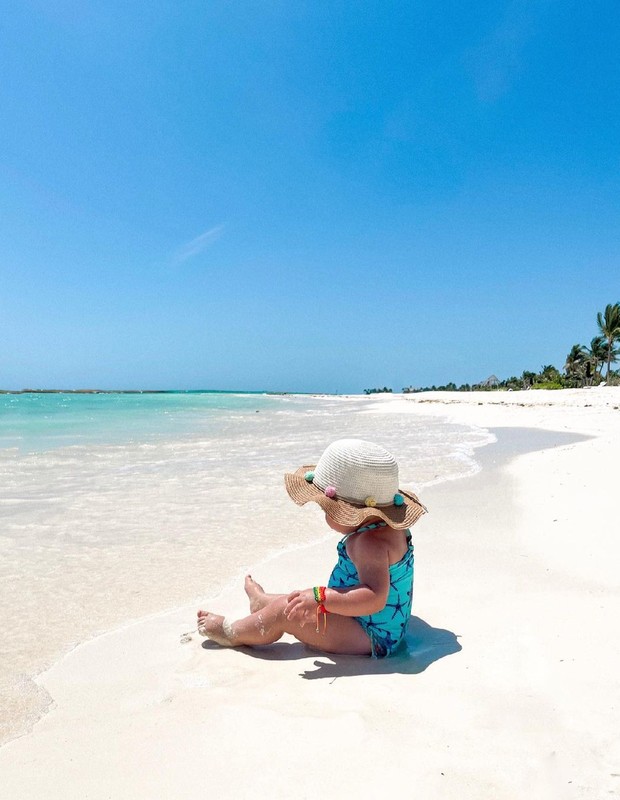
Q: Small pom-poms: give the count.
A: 4